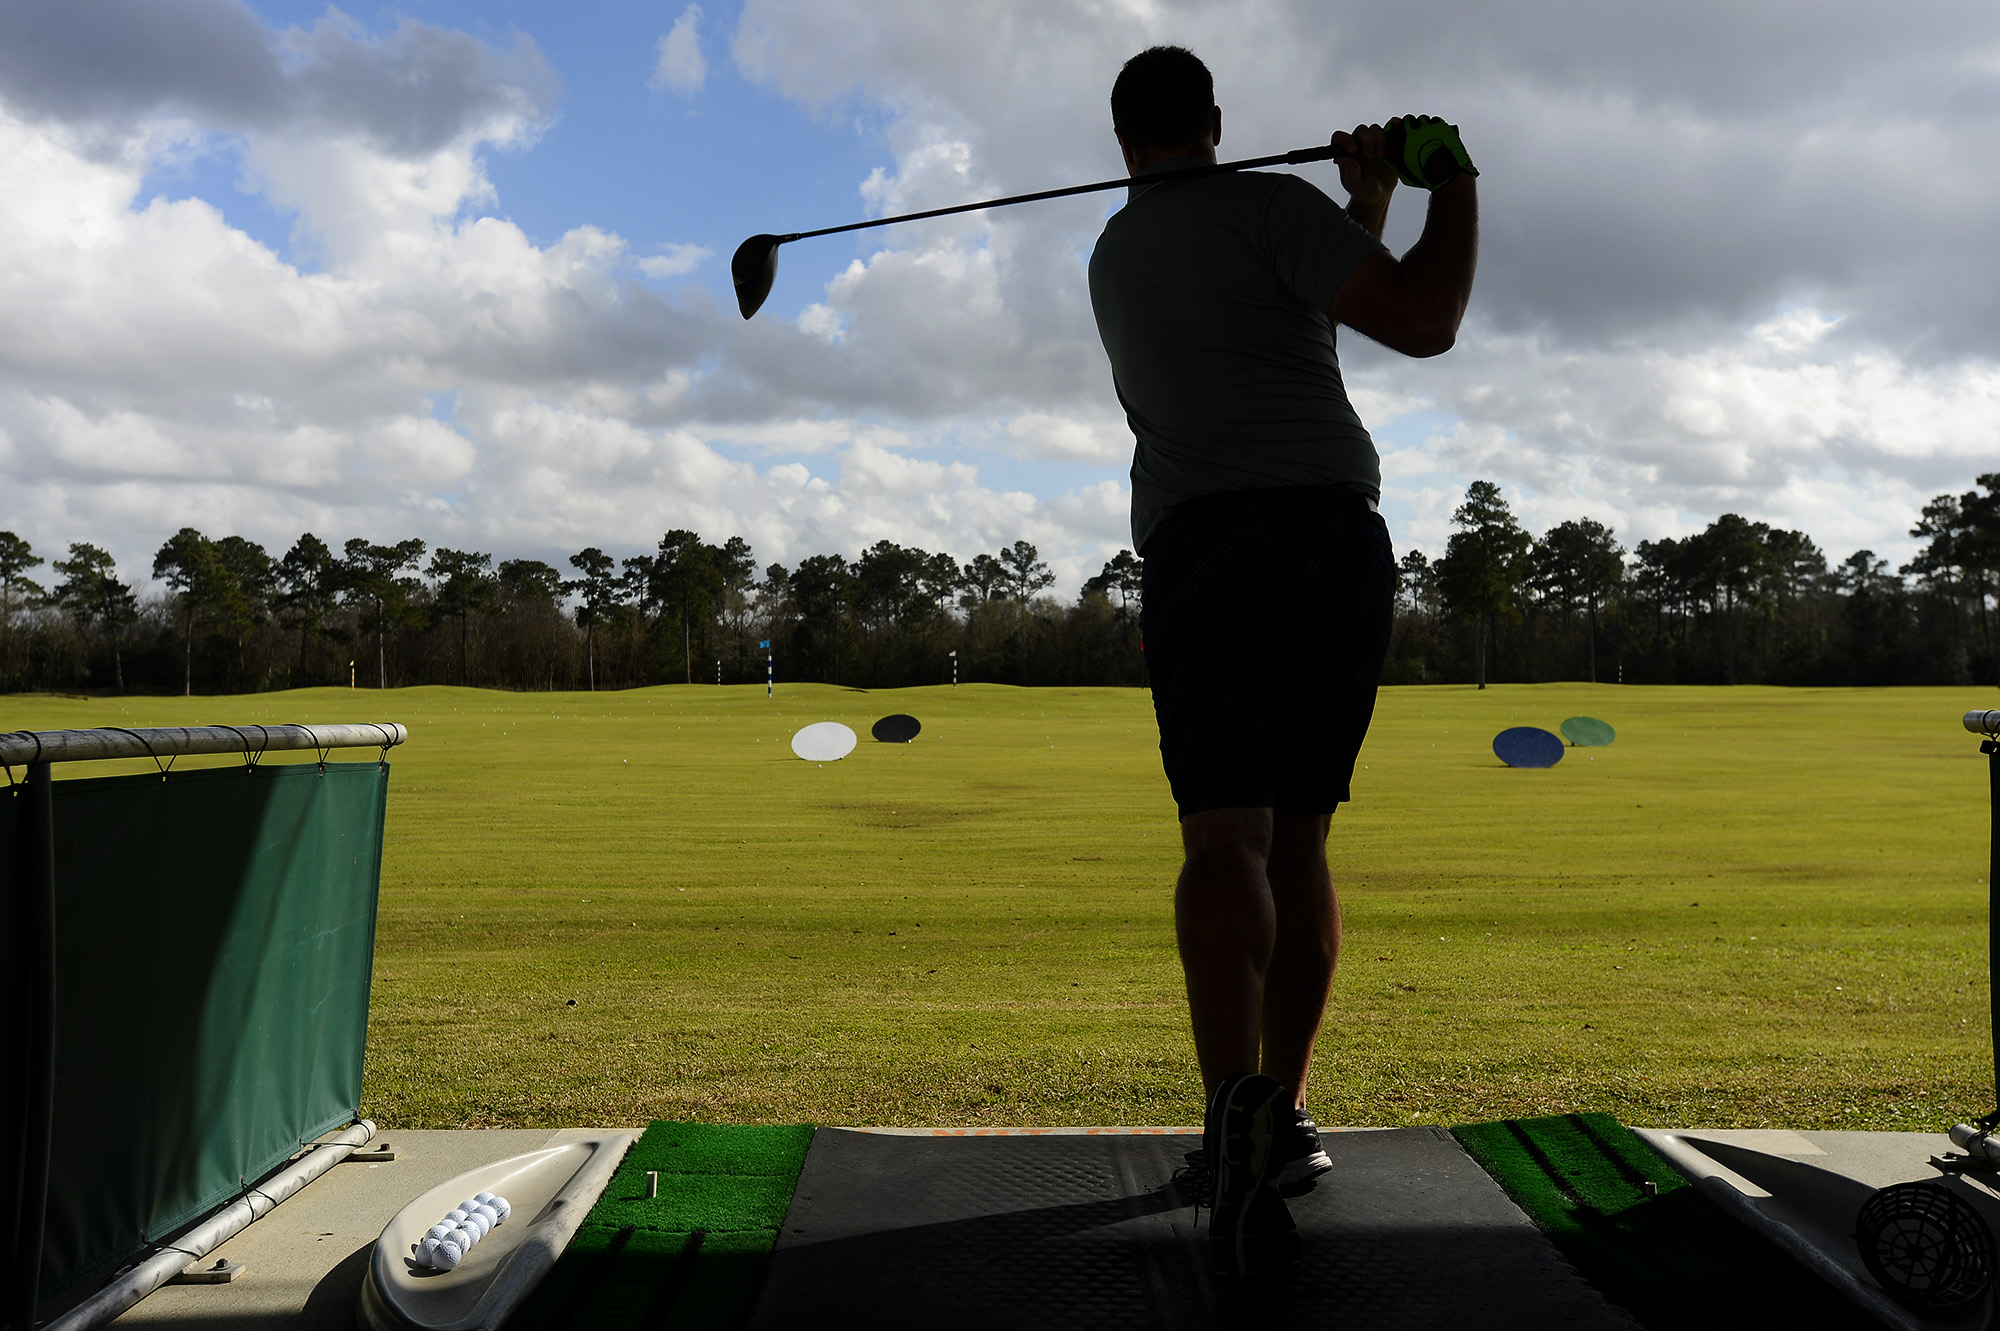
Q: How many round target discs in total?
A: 4